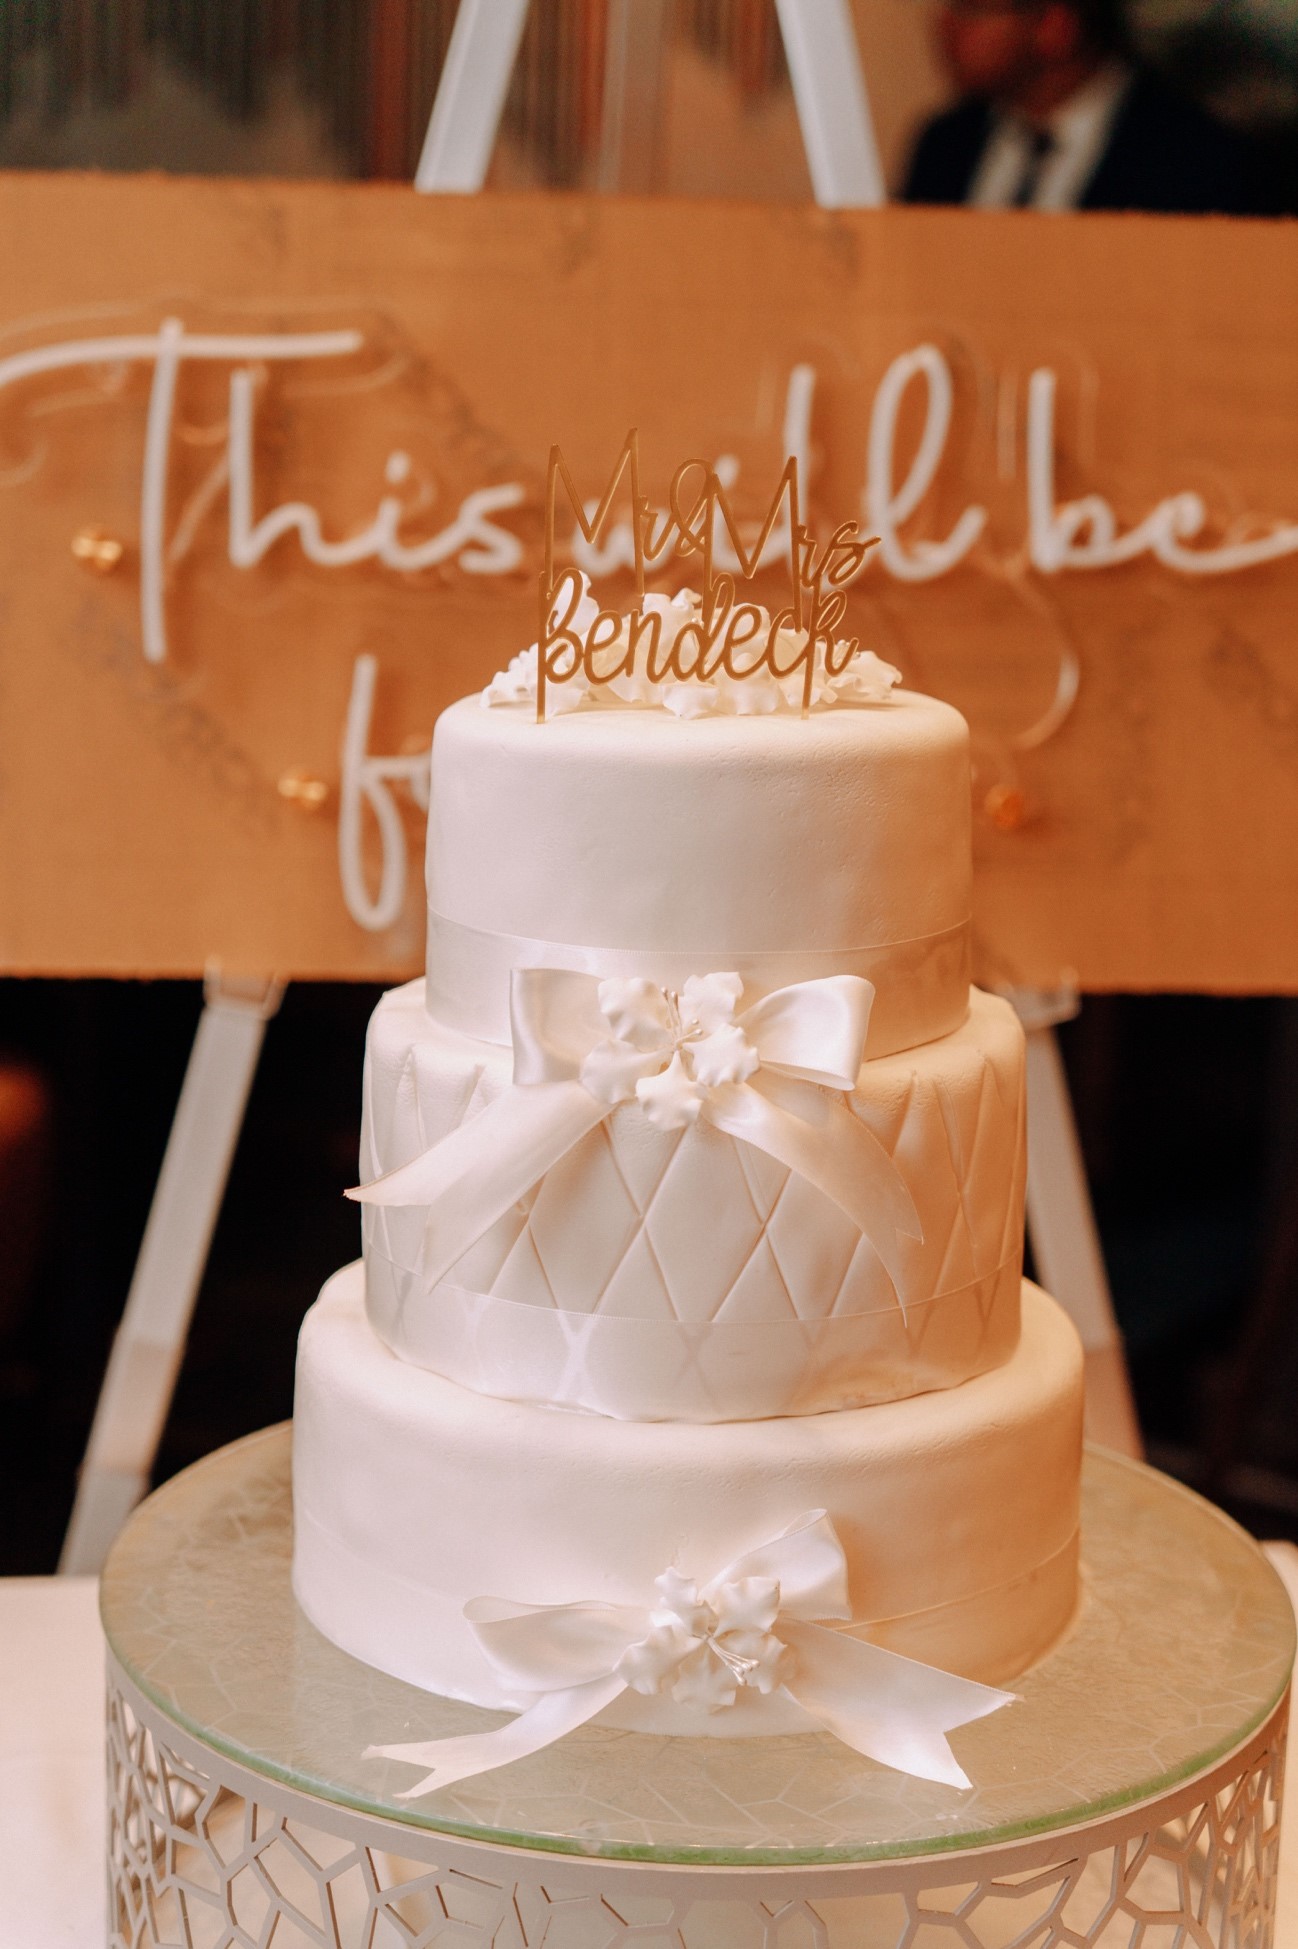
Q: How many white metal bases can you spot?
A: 1